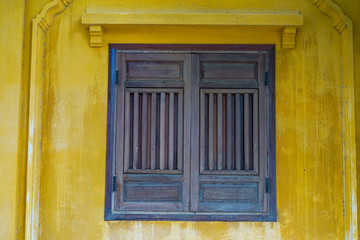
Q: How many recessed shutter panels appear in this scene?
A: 4